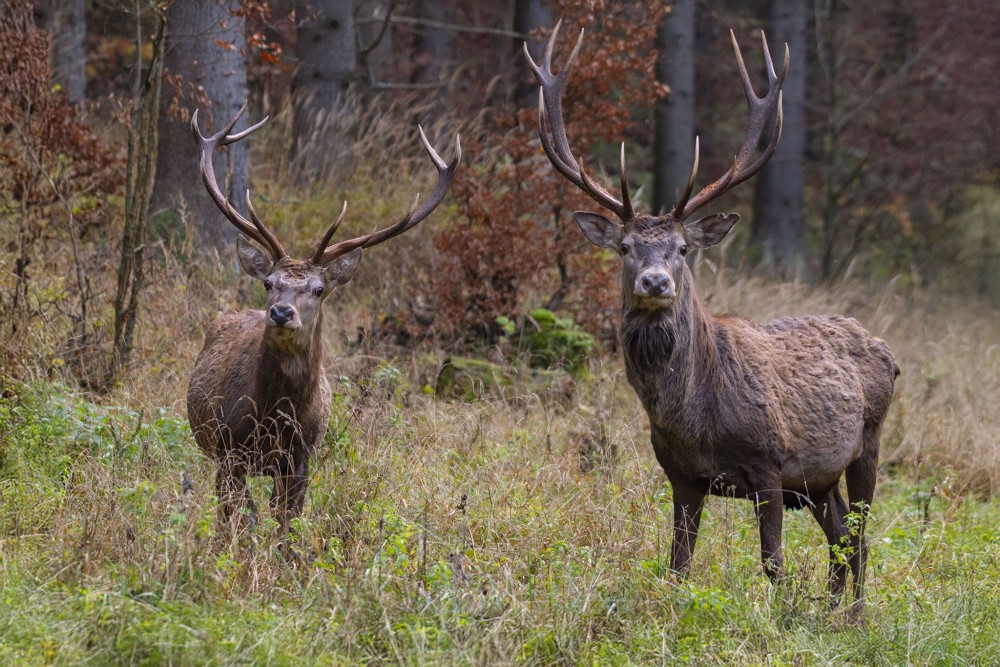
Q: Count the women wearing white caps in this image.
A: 0